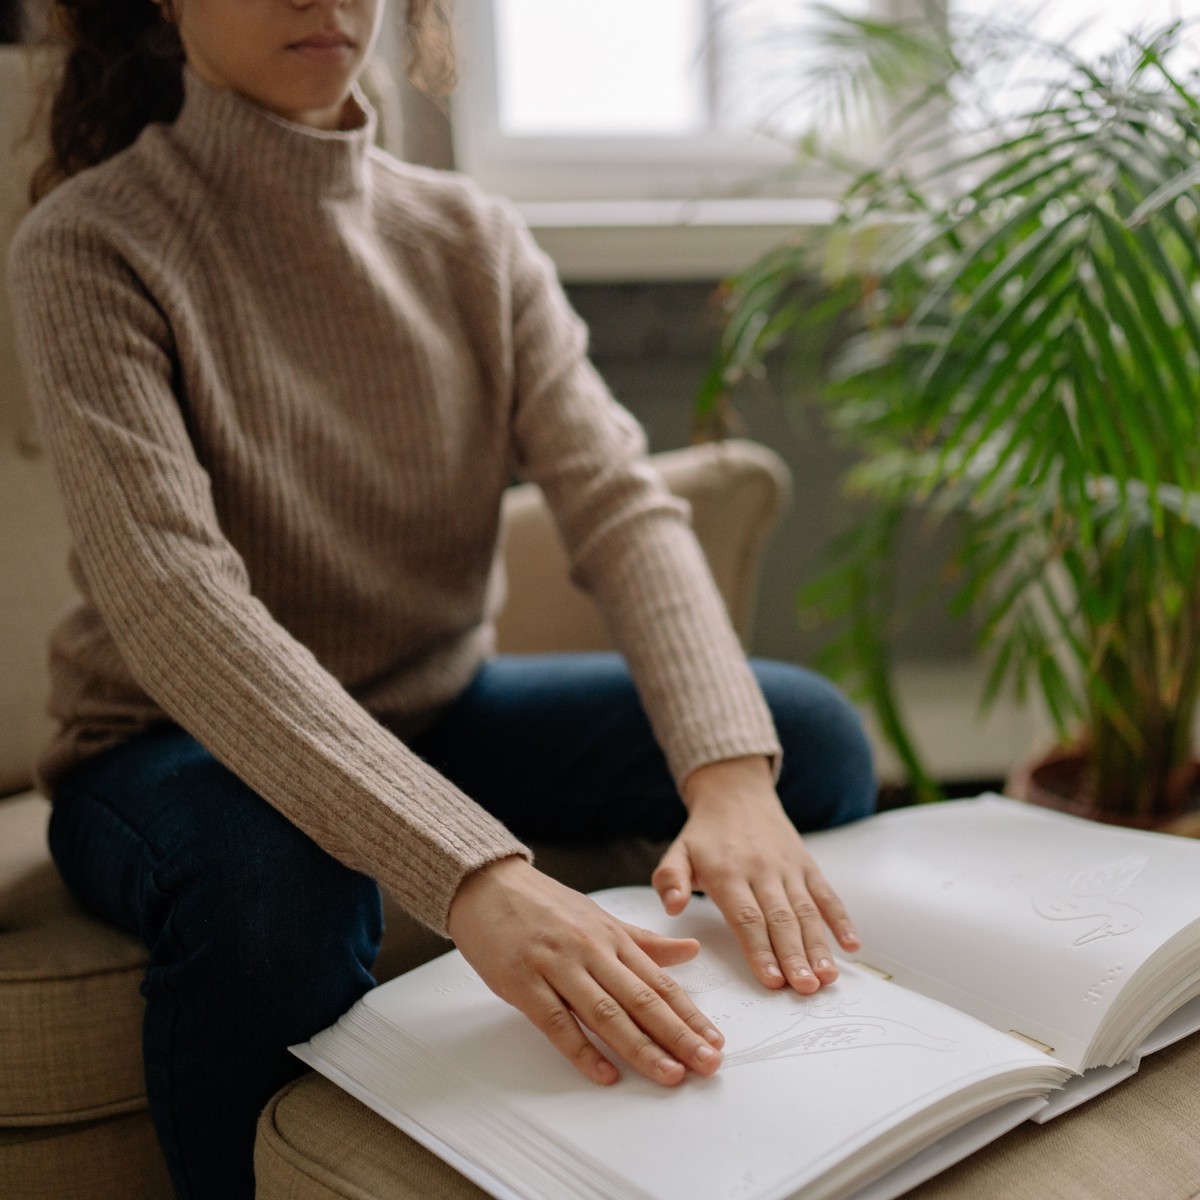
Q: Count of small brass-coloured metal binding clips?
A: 2